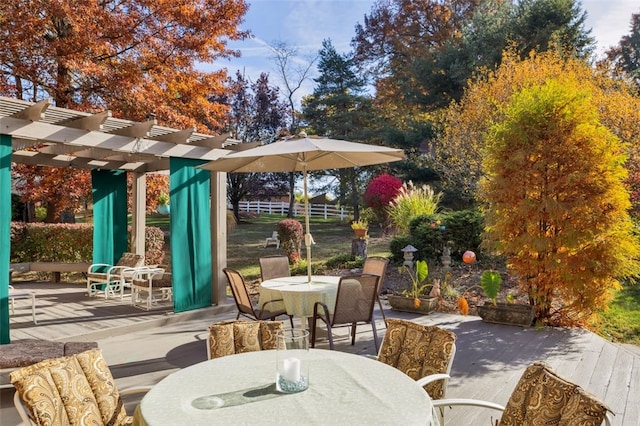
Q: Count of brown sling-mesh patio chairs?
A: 4